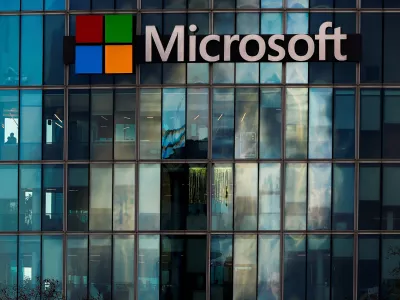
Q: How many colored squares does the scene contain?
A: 4